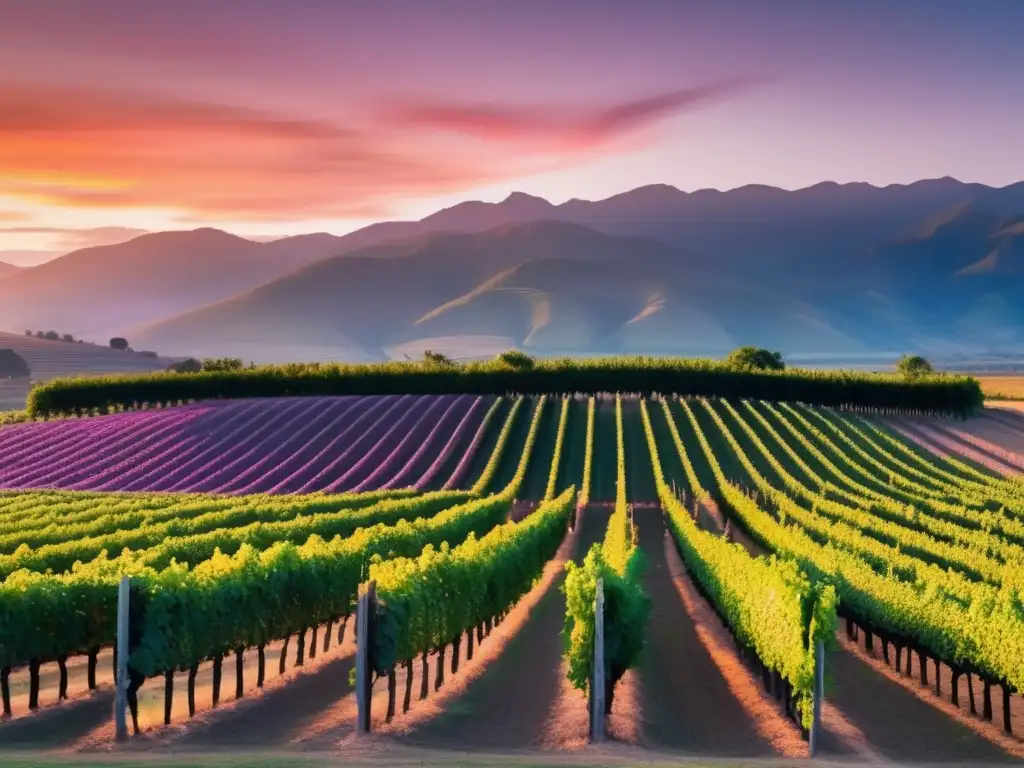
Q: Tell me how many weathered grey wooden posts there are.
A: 4